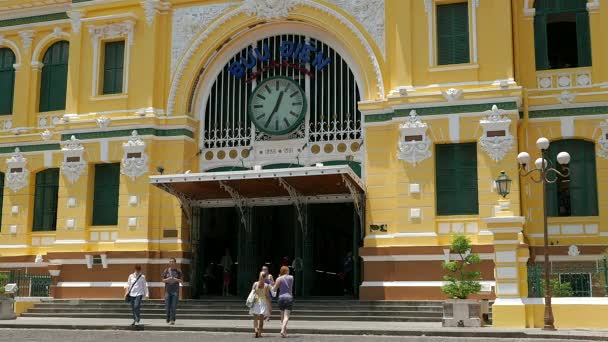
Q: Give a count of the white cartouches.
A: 6